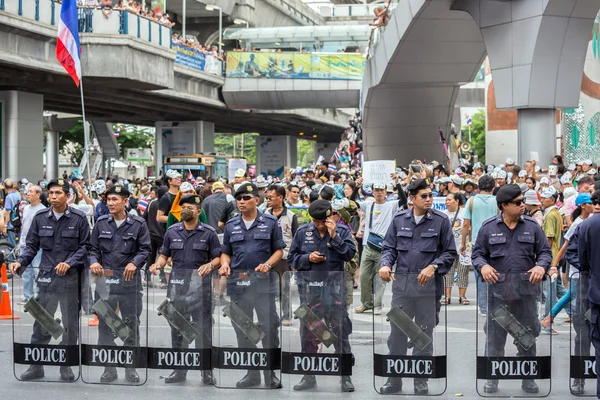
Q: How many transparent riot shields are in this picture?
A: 8